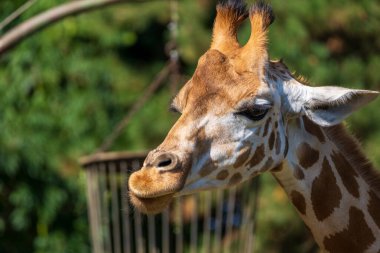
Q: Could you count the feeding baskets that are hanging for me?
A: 1